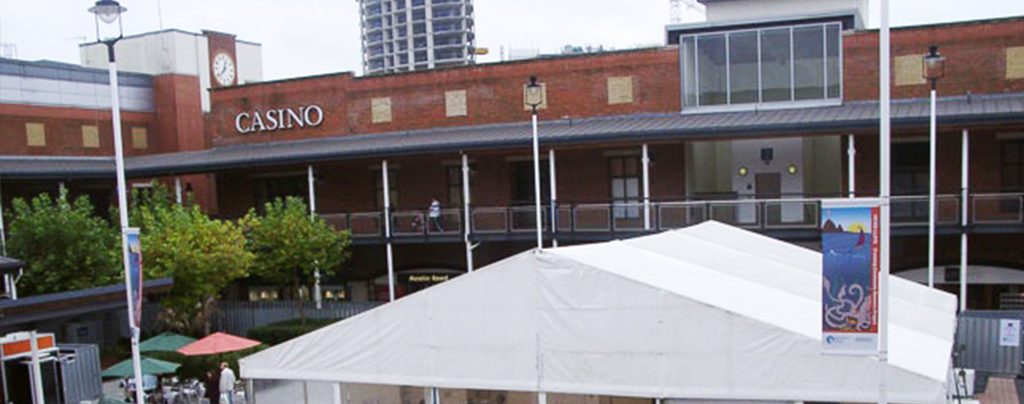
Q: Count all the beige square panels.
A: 9